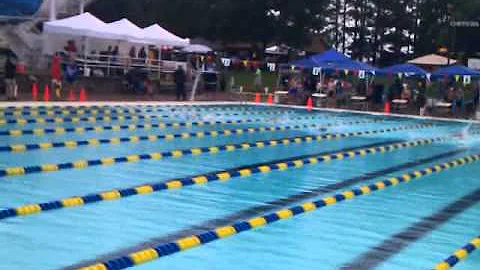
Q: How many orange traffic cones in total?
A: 8